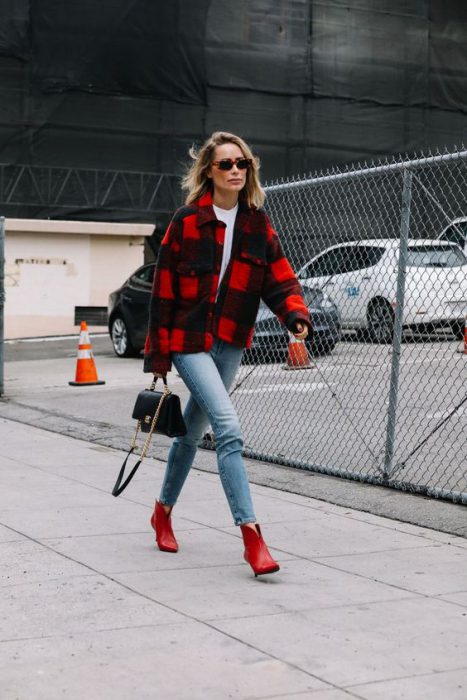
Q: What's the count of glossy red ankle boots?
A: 2